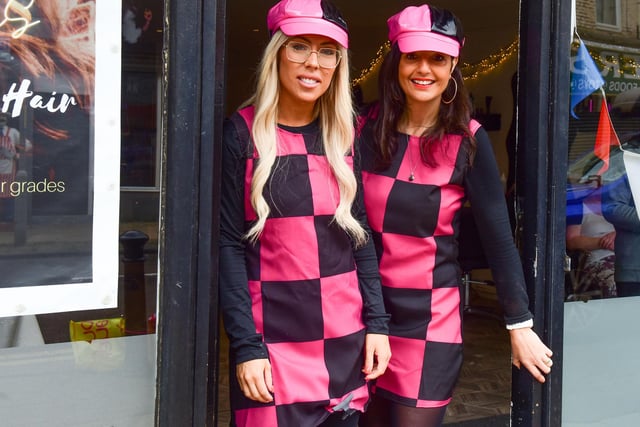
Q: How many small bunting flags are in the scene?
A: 3